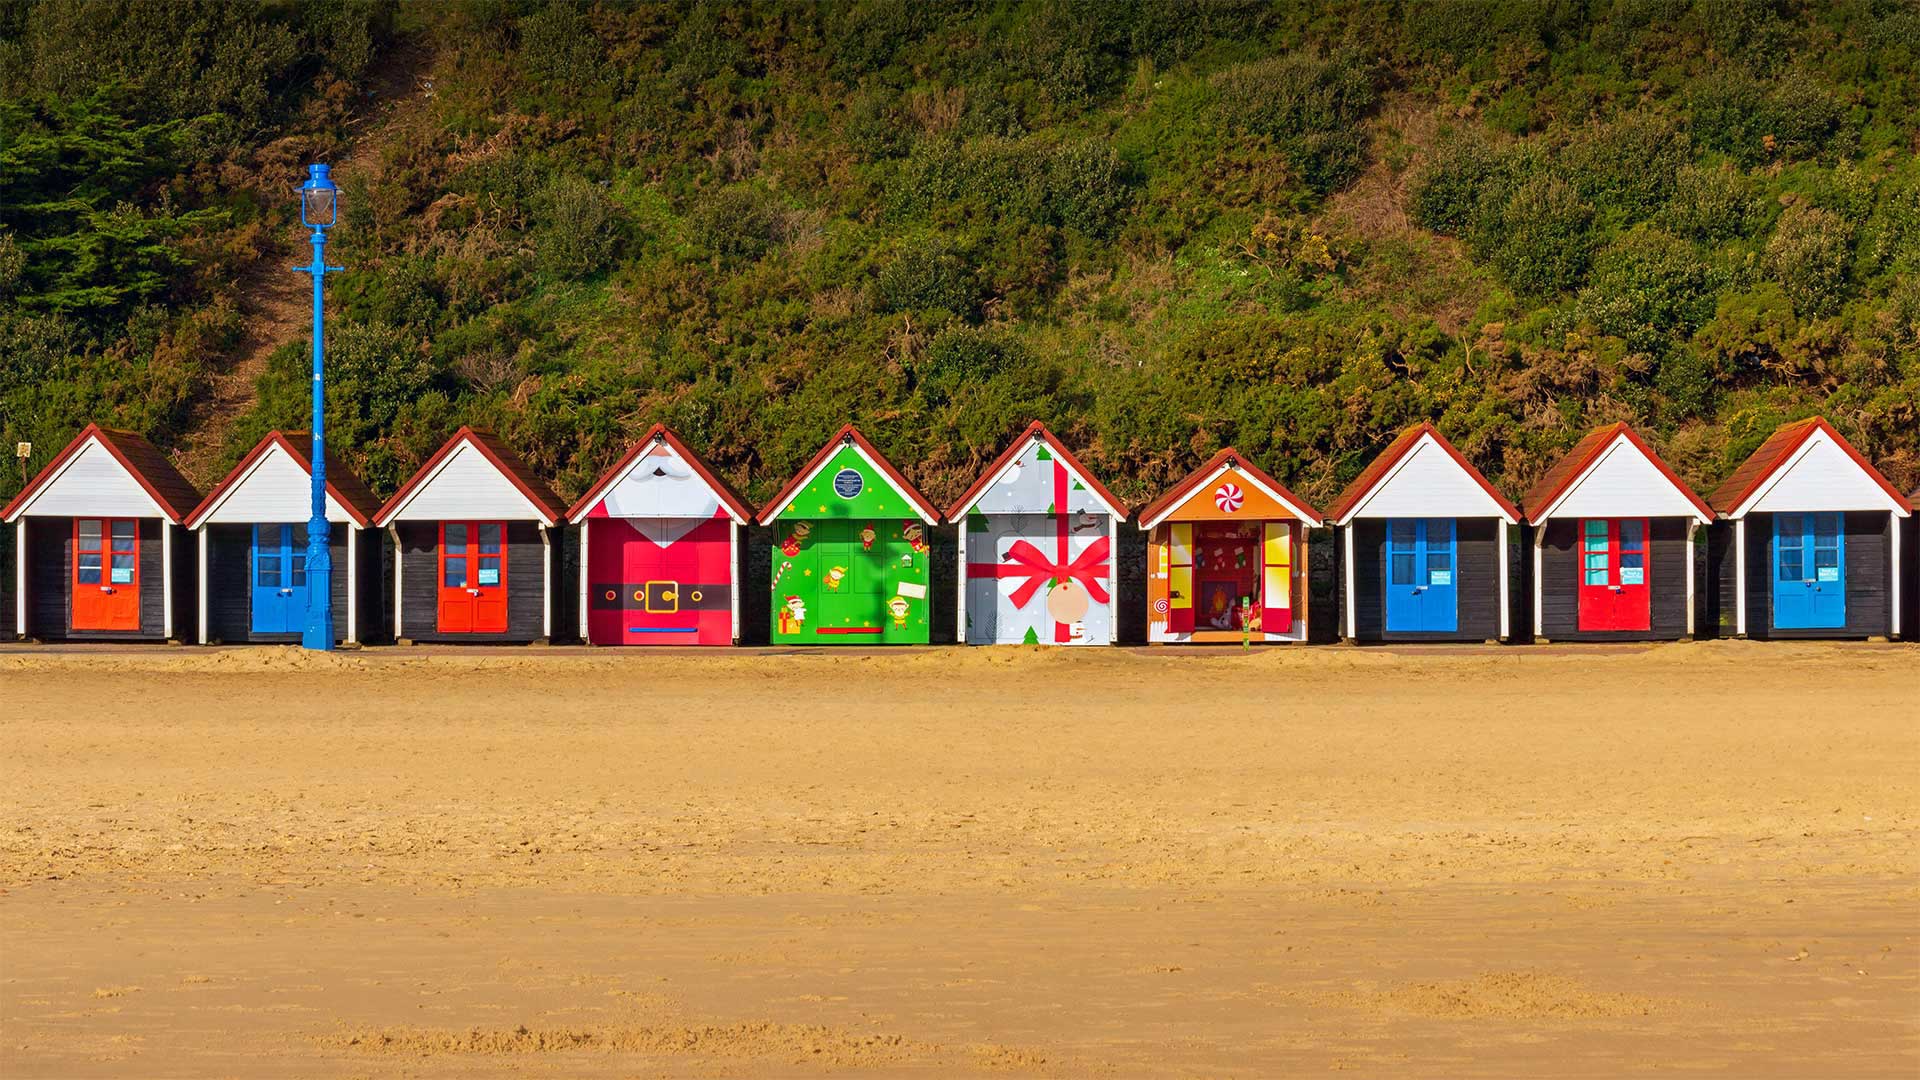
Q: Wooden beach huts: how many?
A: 10